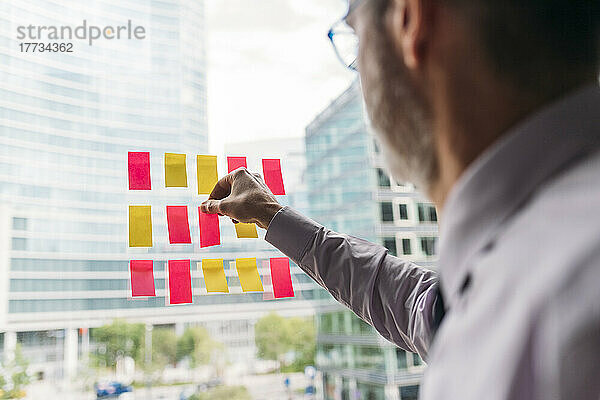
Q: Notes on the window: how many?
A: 14